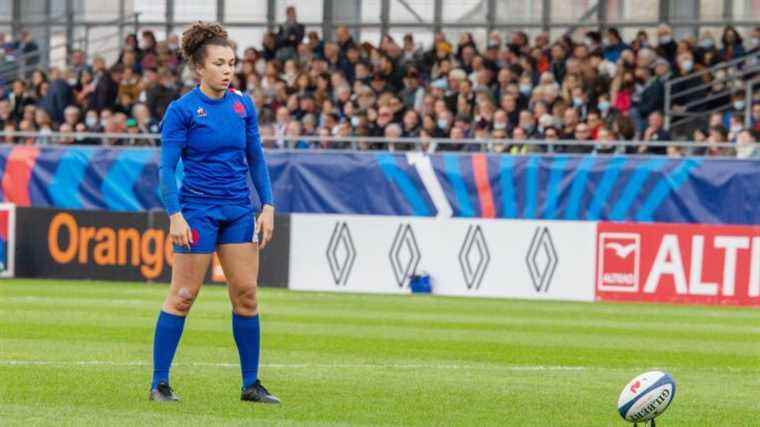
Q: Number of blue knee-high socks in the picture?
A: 2